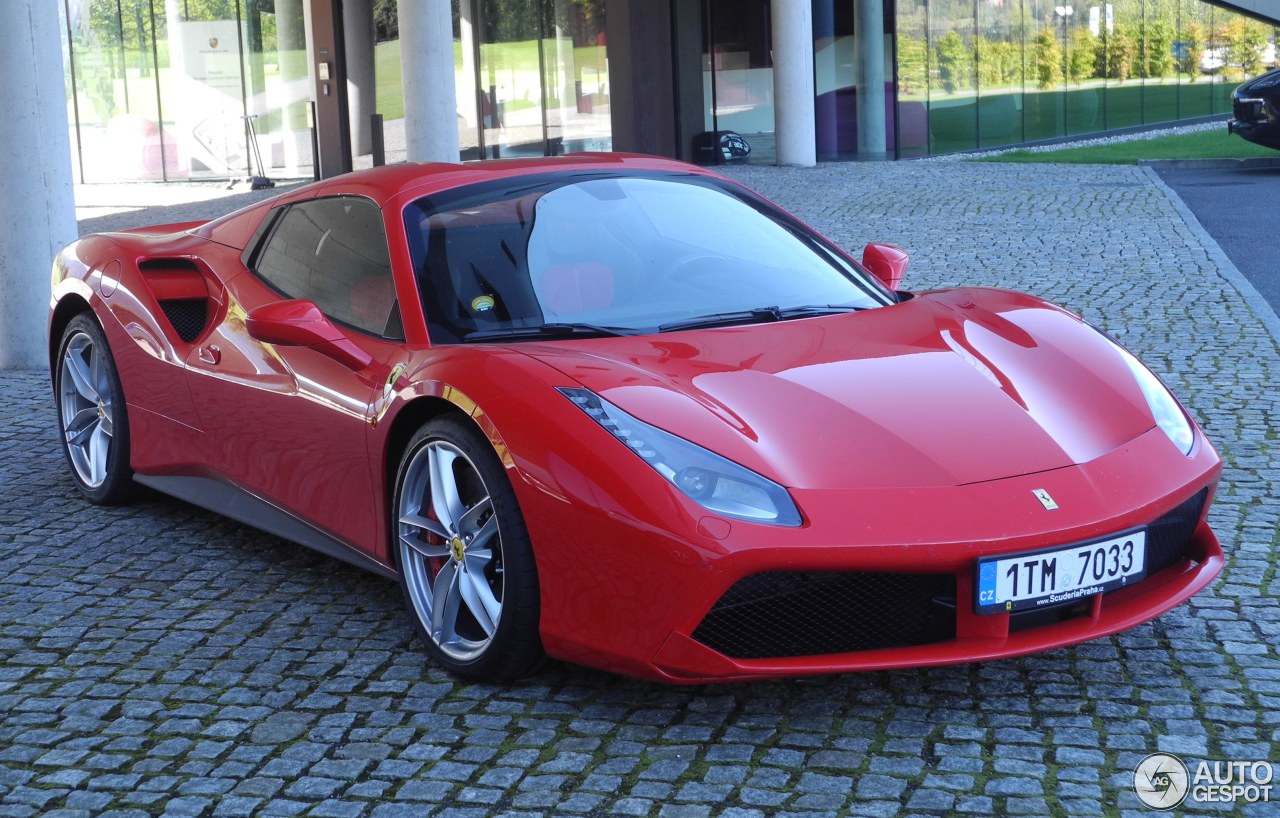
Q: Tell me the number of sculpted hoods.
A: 1